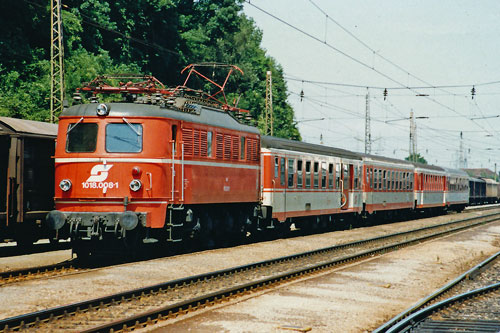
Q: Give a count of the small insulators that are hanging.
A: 3